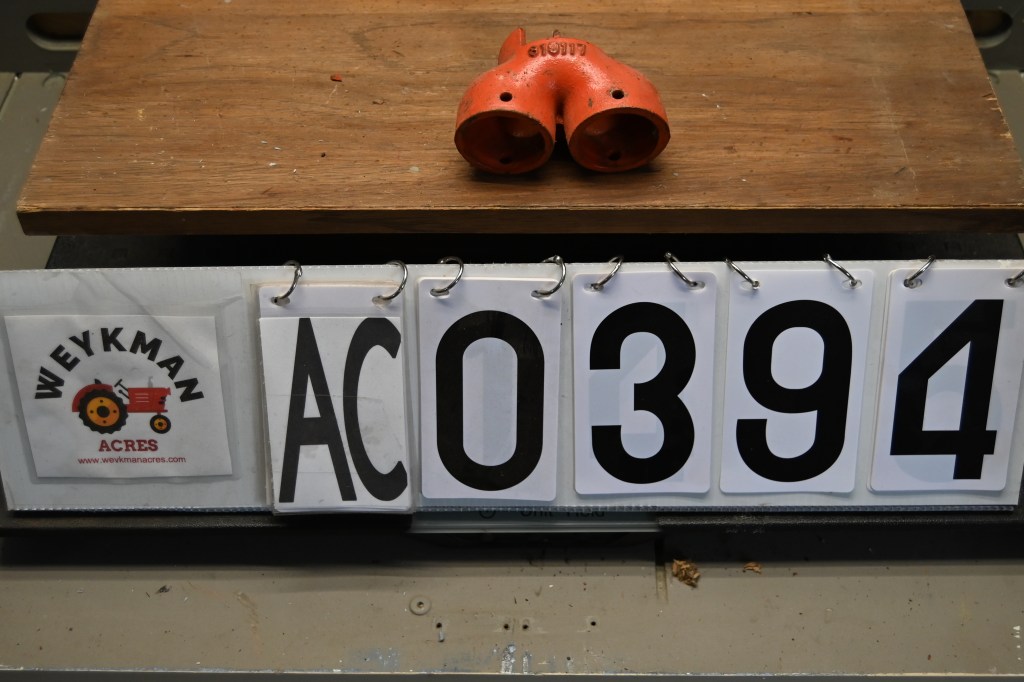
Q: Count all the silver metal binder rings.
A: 10